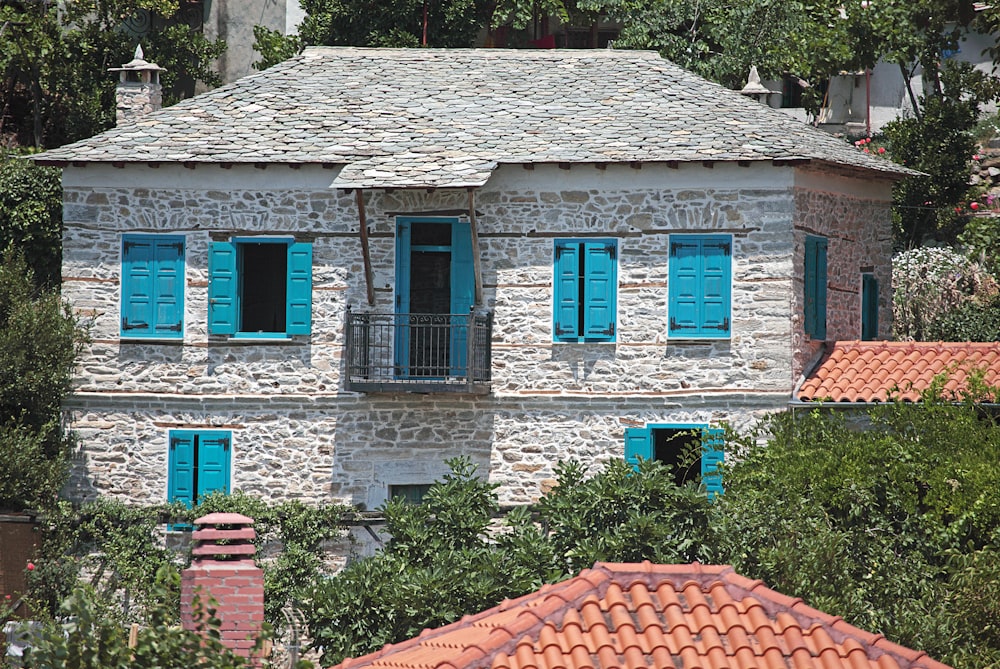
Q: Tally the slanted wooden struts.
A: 2